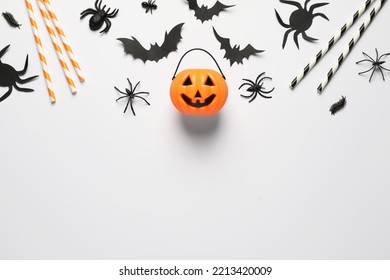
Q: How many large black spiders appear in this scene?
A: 2